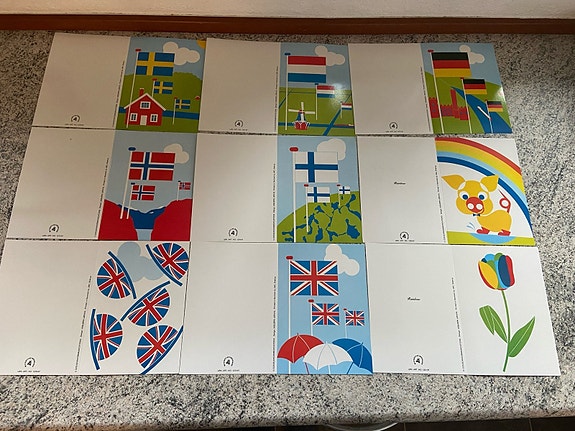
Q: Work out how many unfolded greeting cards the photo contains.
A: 9